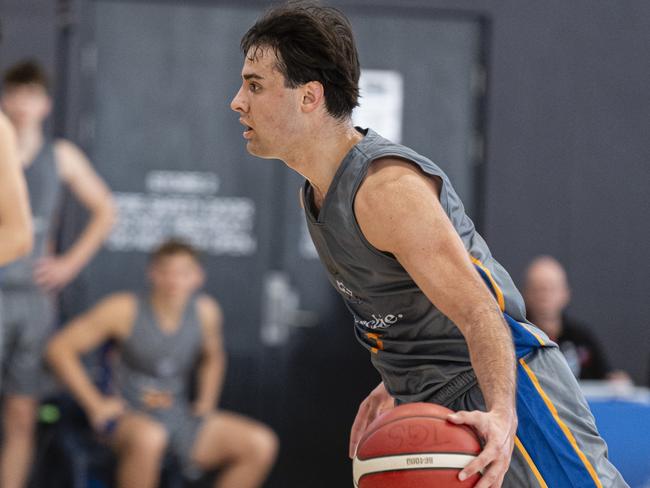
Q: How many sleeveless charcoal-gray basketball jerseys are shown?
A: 3